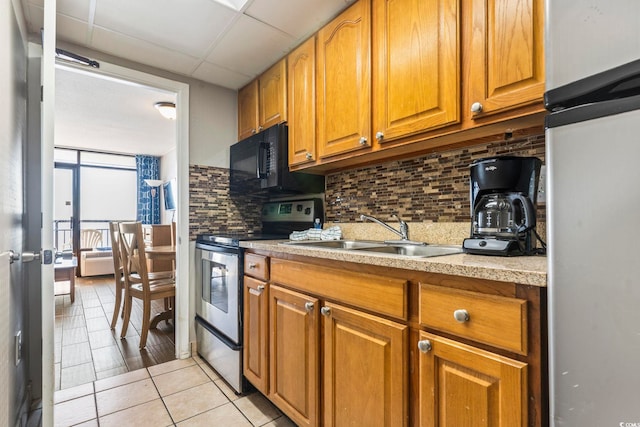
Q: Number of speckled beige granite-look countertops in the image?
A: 1